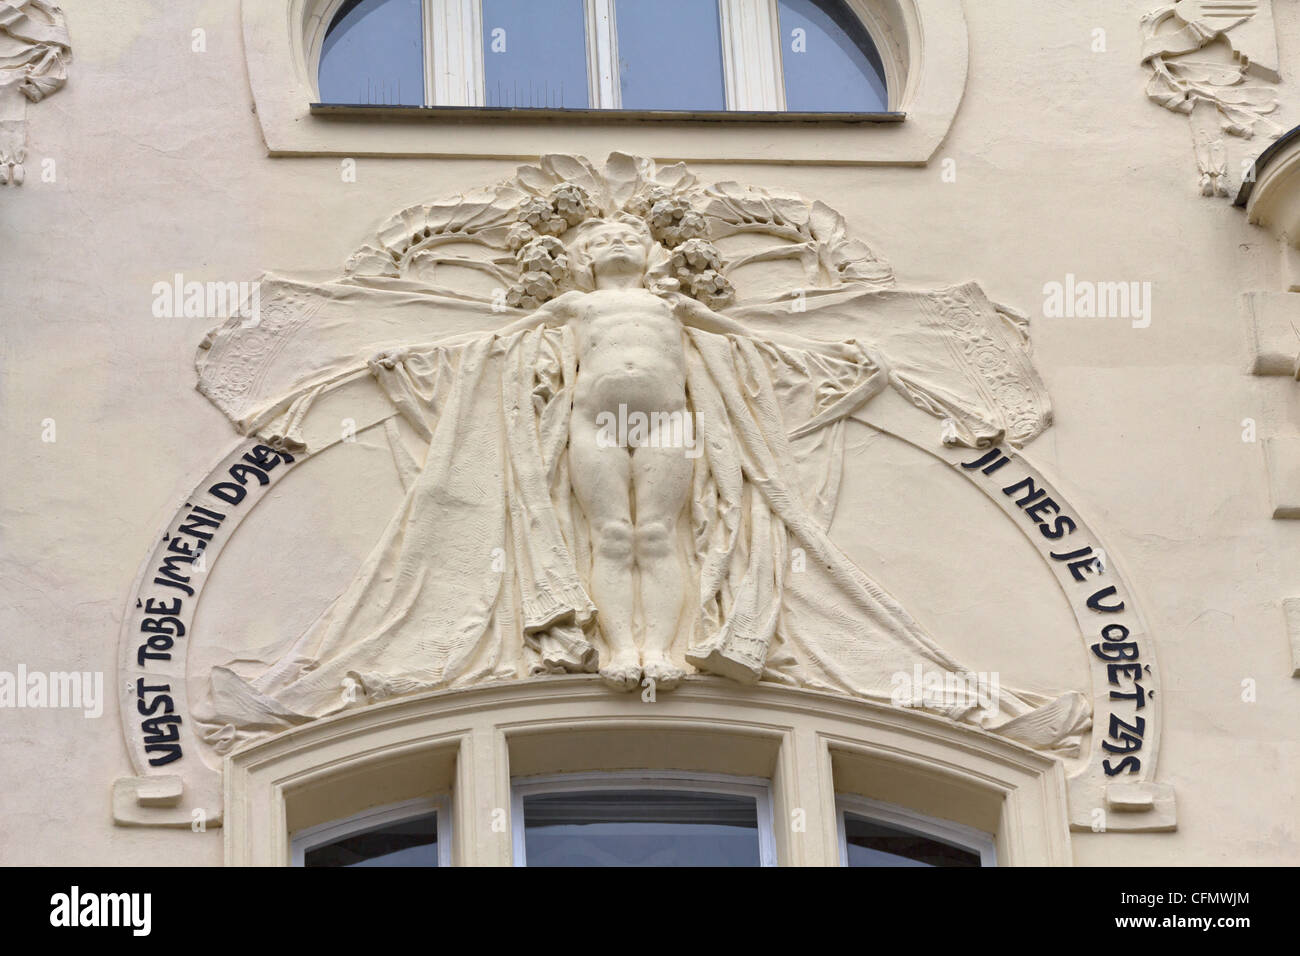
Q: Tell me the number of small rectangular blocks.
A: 2